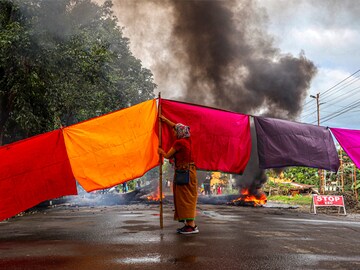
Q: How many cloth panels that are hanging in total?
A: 5